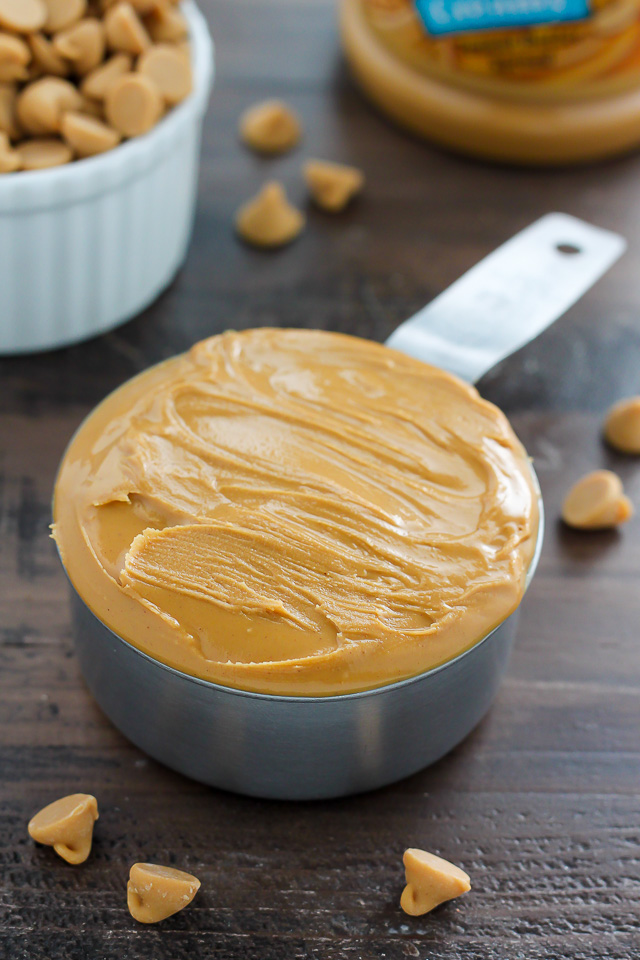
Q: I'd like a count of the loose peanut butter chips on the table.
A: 8